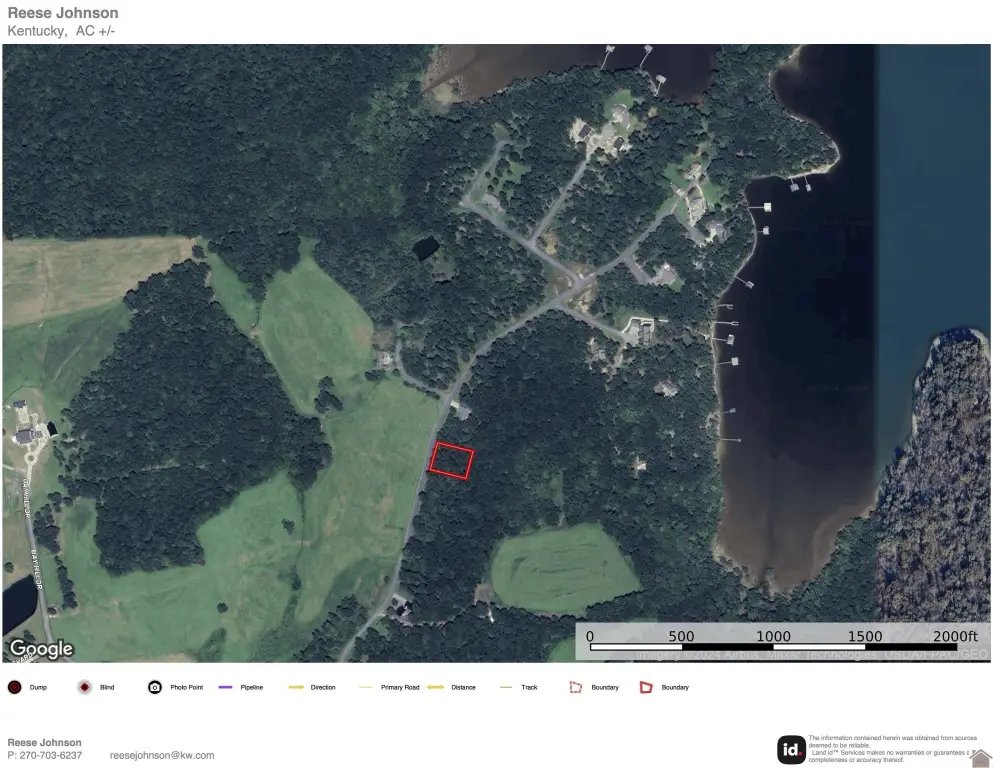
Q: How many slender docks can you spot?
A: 14